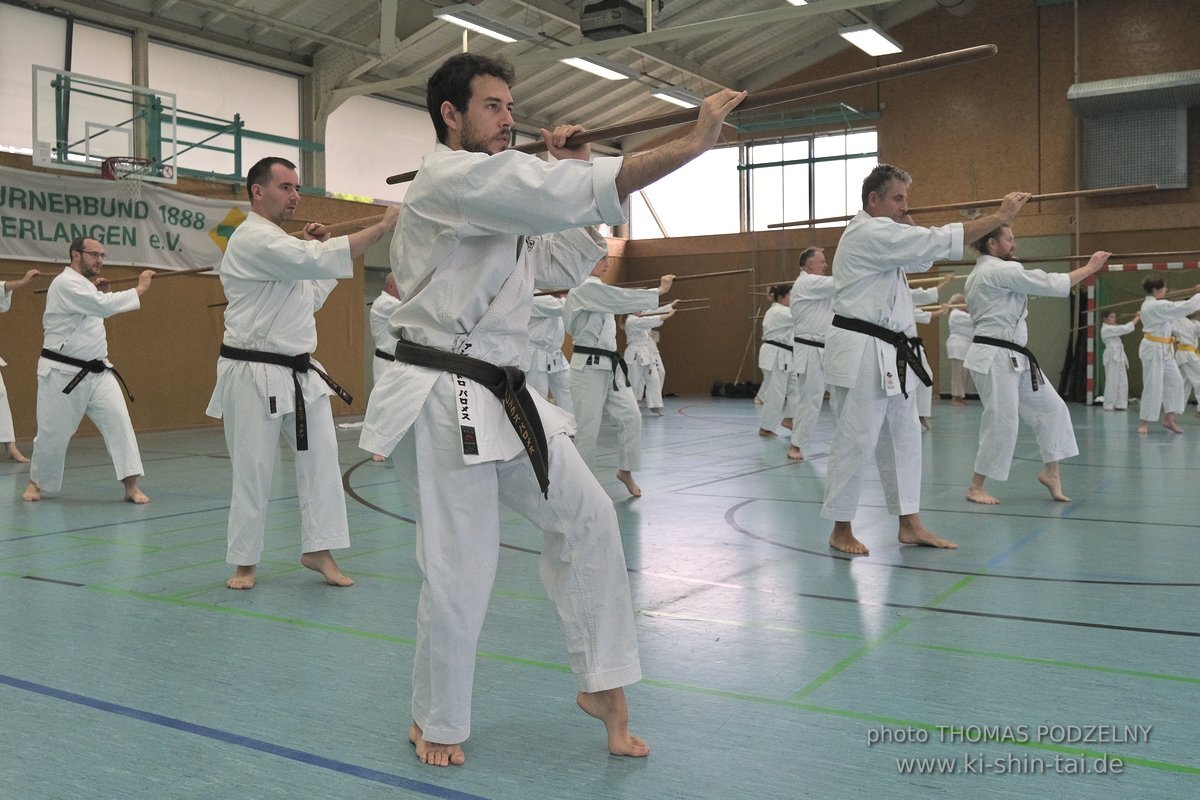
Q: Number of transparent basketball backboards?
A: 1